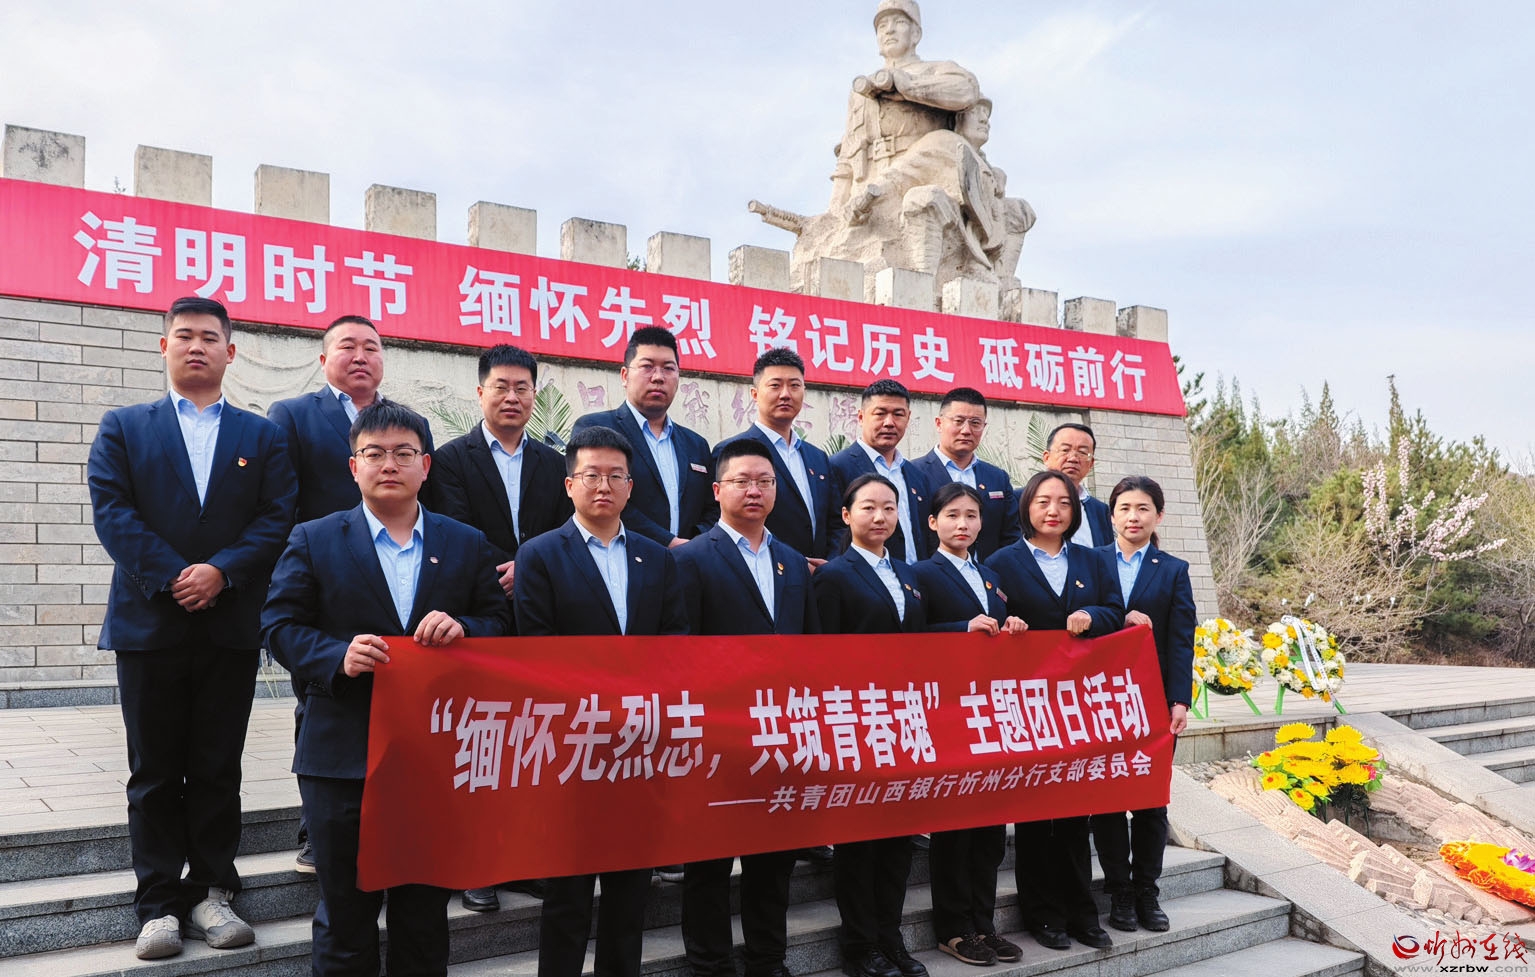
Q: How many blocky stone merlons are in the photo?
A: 14